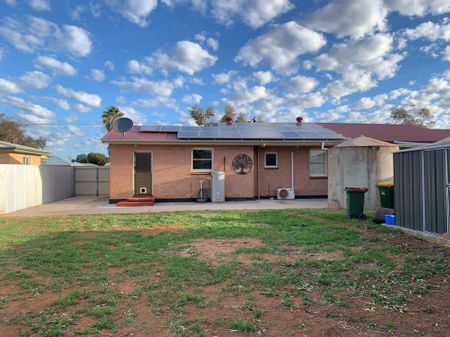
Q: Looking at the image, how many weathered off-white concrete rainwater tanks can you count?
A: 1